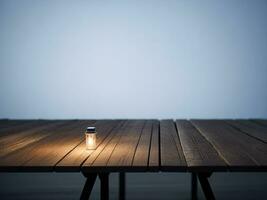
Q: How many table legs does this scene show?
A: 5